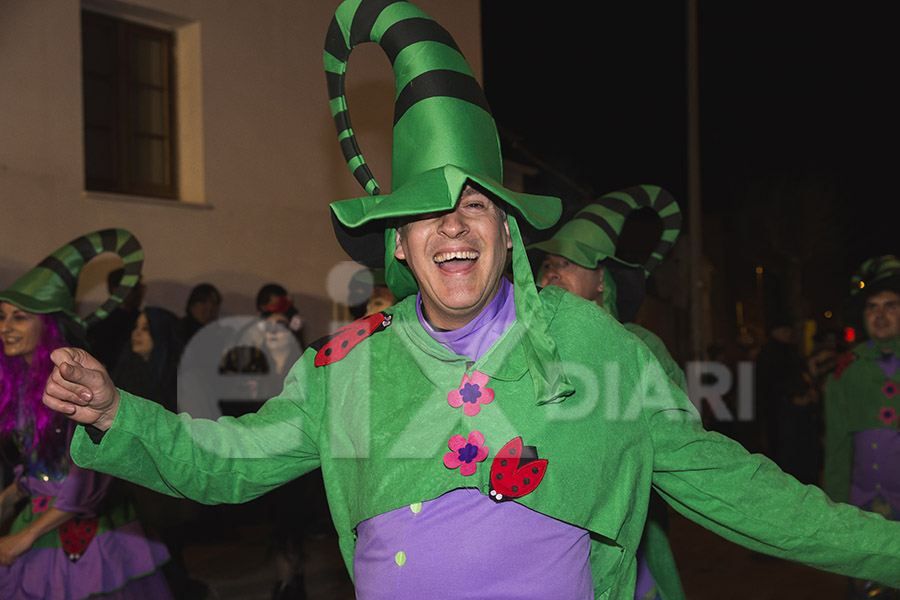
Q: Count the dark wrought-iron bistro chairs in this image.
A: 0